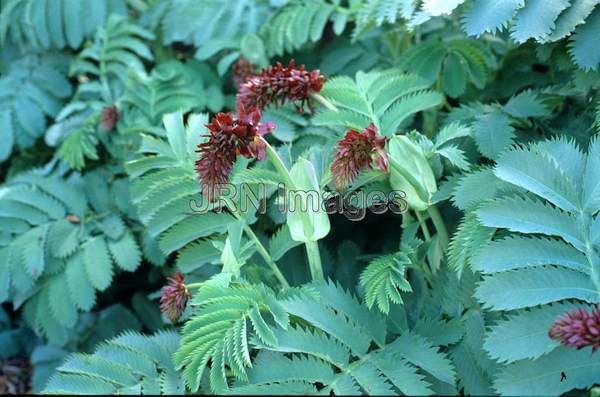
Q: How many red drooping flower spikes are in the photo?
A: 7